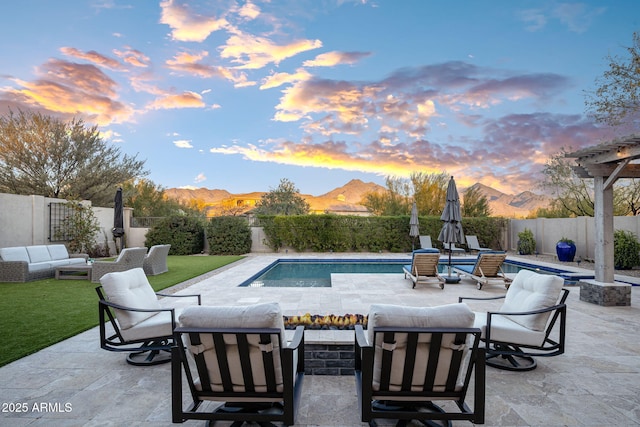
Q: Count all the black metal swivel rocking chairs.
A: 4